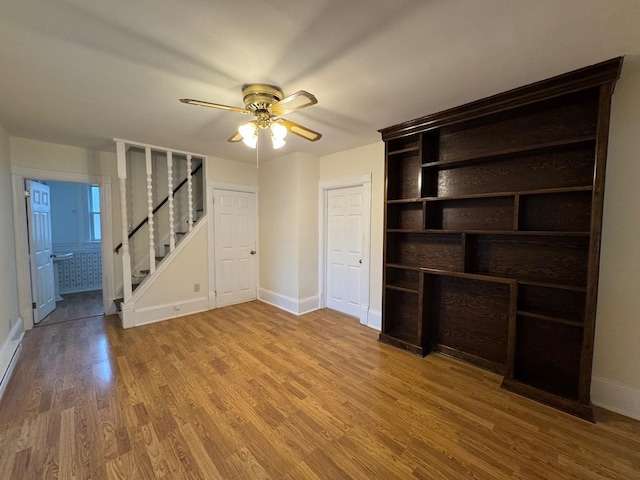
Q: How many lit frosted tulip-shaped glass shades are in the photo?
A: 4